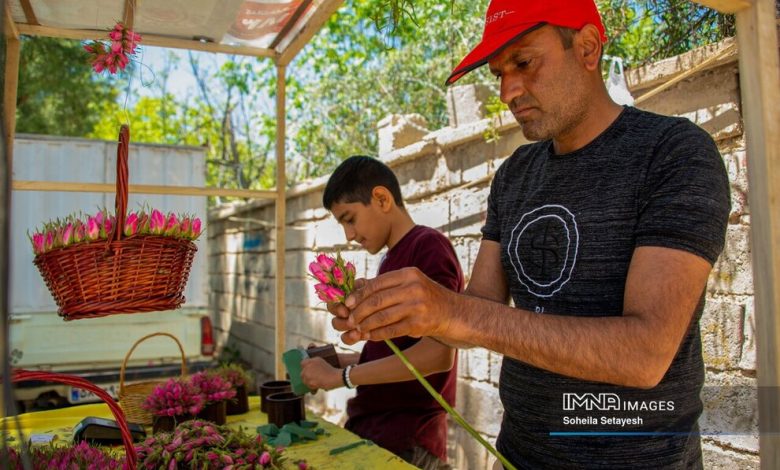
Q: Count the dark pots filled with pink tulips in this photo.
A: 3